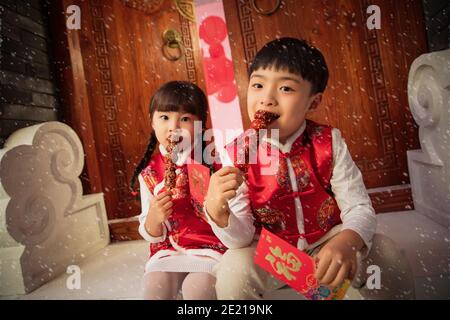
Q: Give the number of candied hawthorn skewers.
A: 2